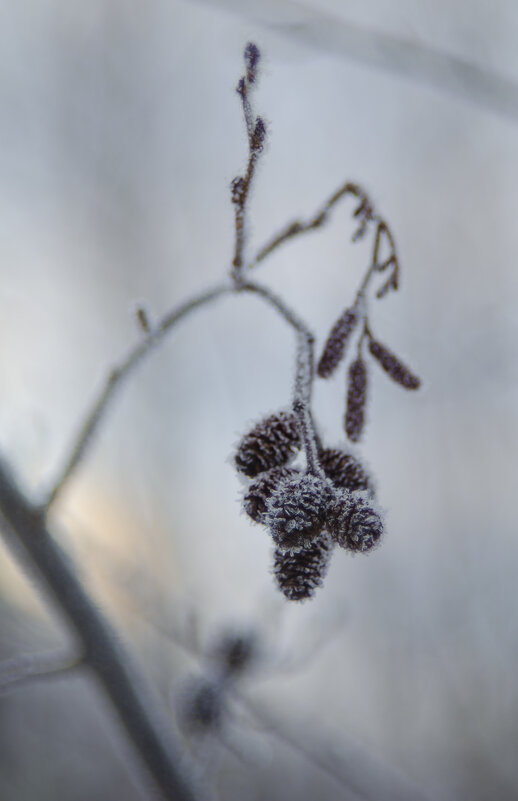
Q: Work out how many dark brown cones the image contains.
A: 6